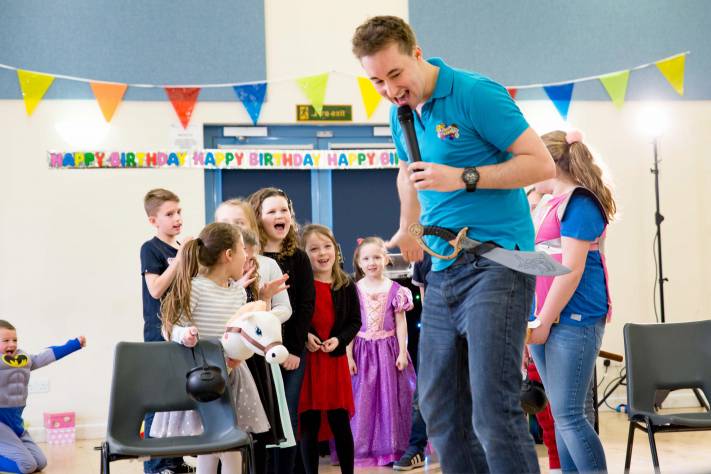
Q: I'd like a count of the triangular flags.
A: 10